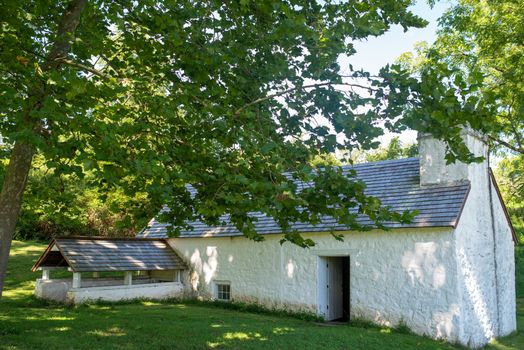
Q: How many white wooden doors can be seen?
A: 1